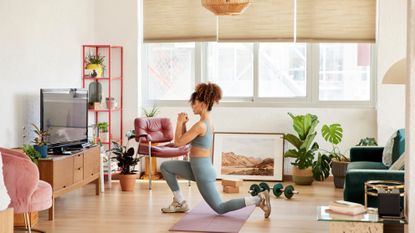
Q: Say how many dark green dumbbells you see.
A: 2